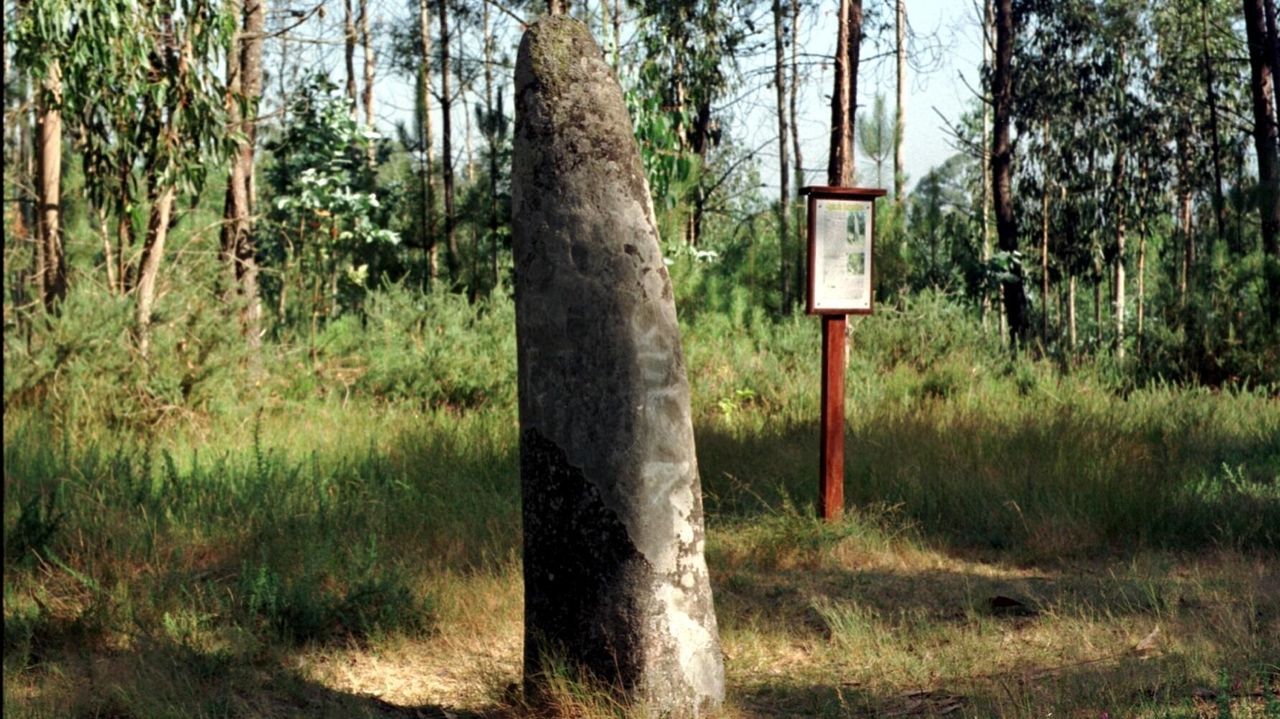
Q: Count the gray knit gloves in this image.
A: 0